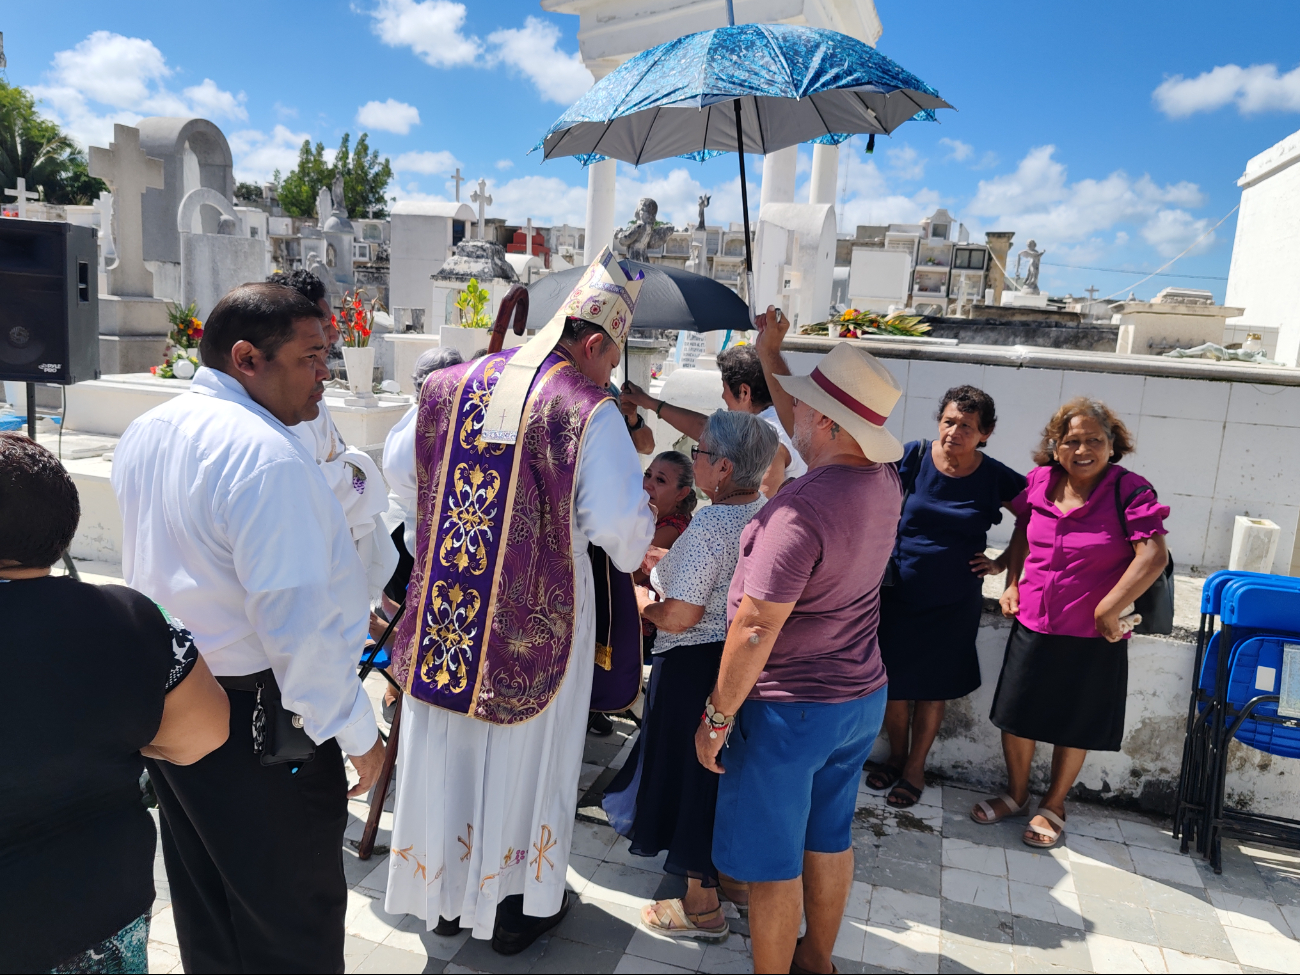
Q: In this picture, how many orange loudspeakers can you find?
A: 0